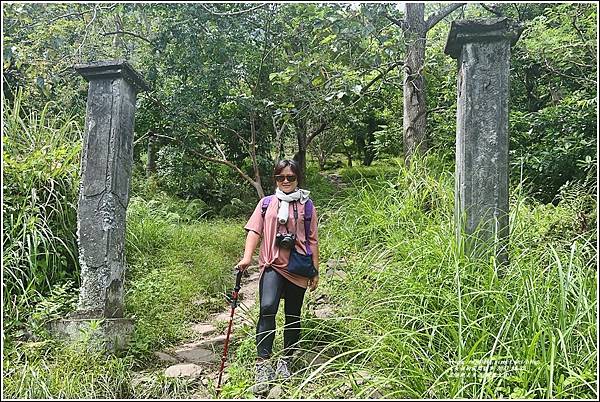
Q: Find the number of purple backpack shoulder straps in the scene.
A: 2